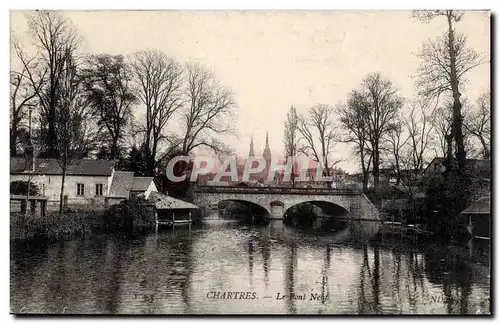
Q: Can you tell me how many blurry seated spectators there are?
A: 0